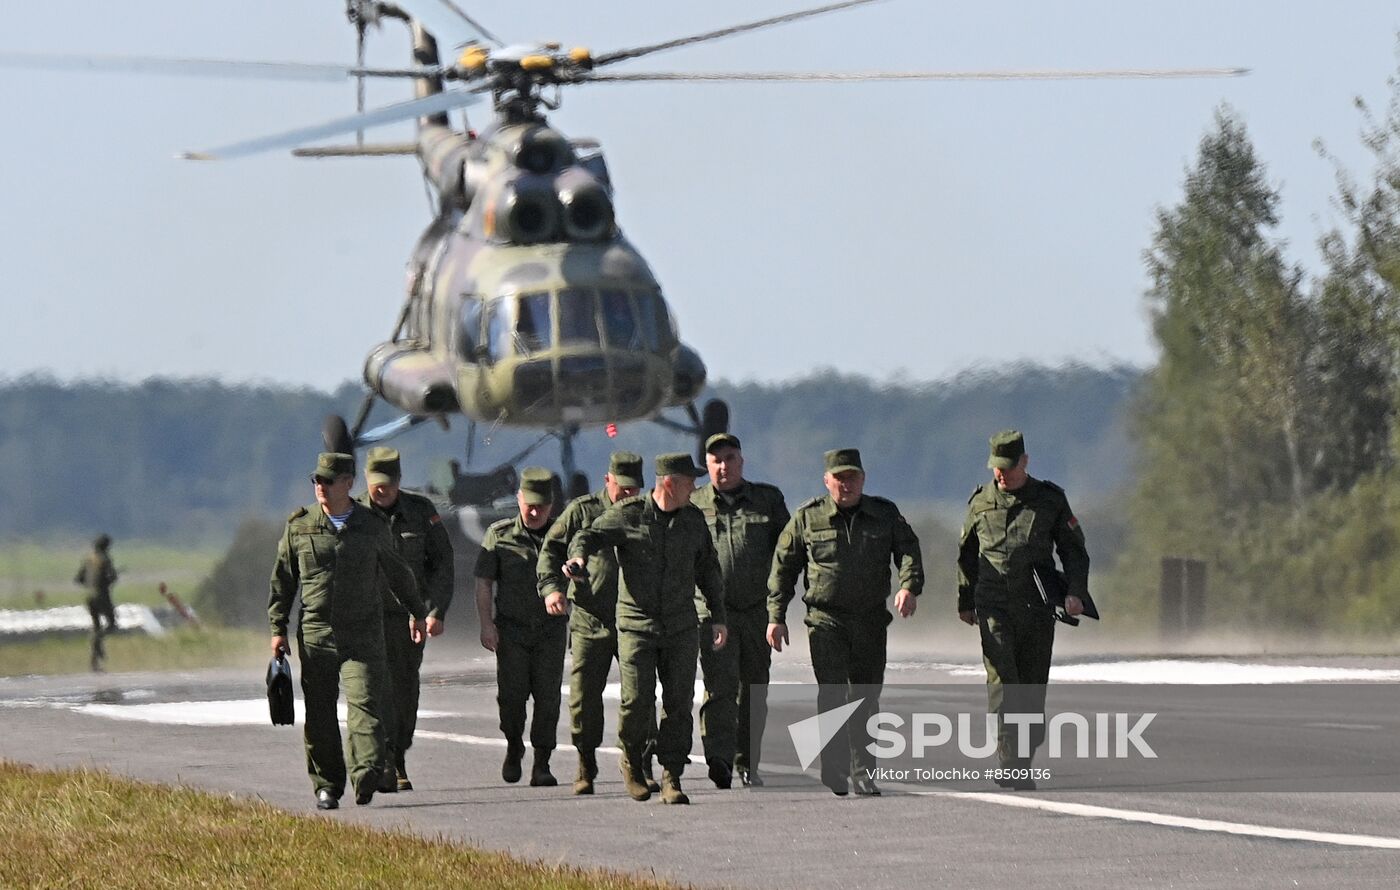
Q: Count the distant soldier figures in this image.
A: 1